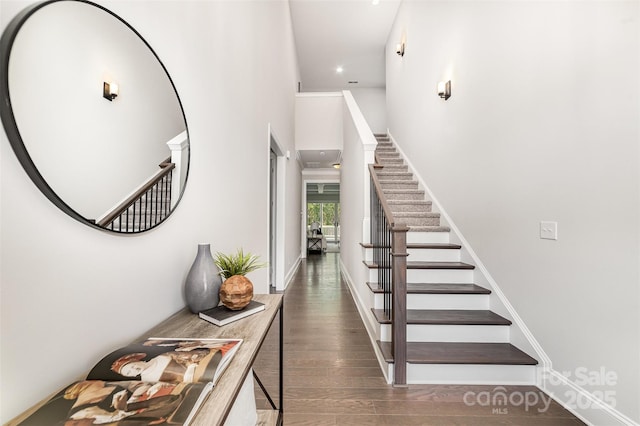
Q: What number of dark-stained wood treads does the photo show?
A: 5